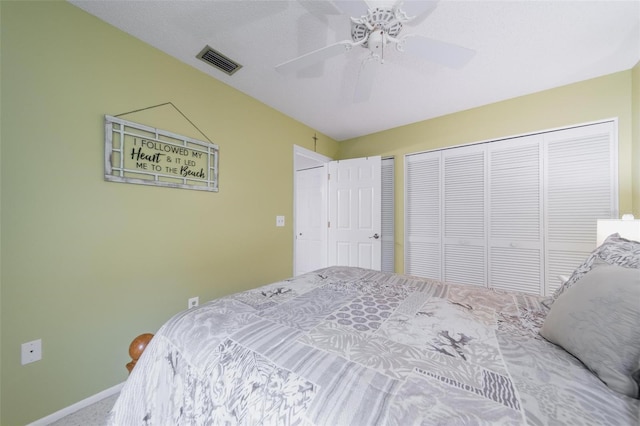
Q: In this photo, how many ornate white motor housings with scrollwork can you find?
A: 1